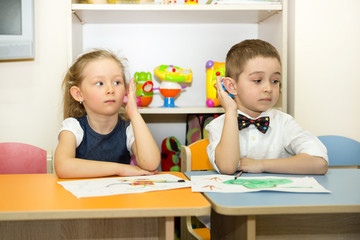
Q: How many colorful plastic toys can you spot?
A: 3